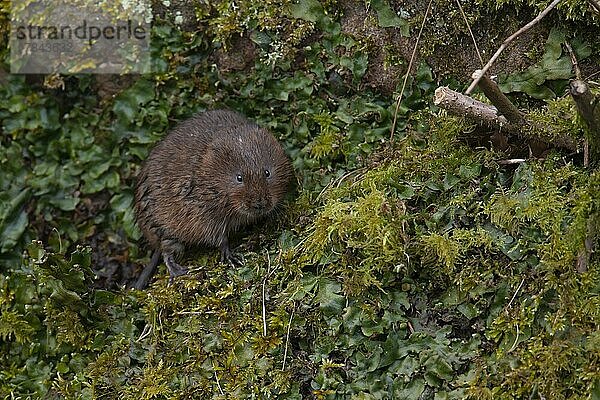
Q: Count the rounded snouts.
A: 1